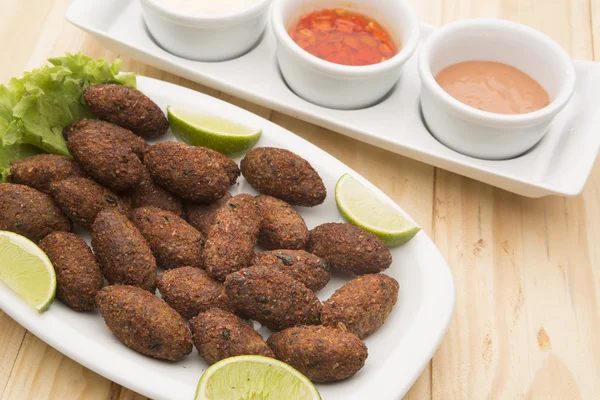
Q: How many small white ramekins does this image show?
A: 3